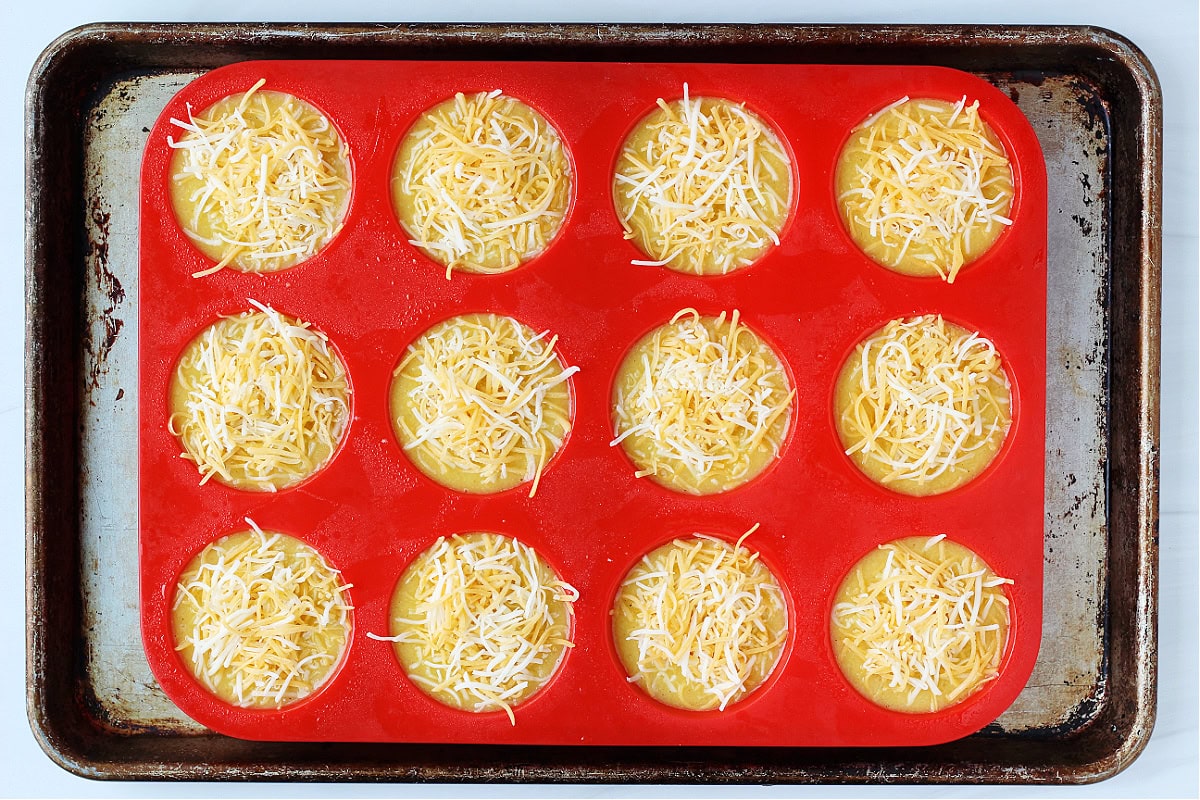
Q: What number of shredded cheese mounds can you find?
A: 12